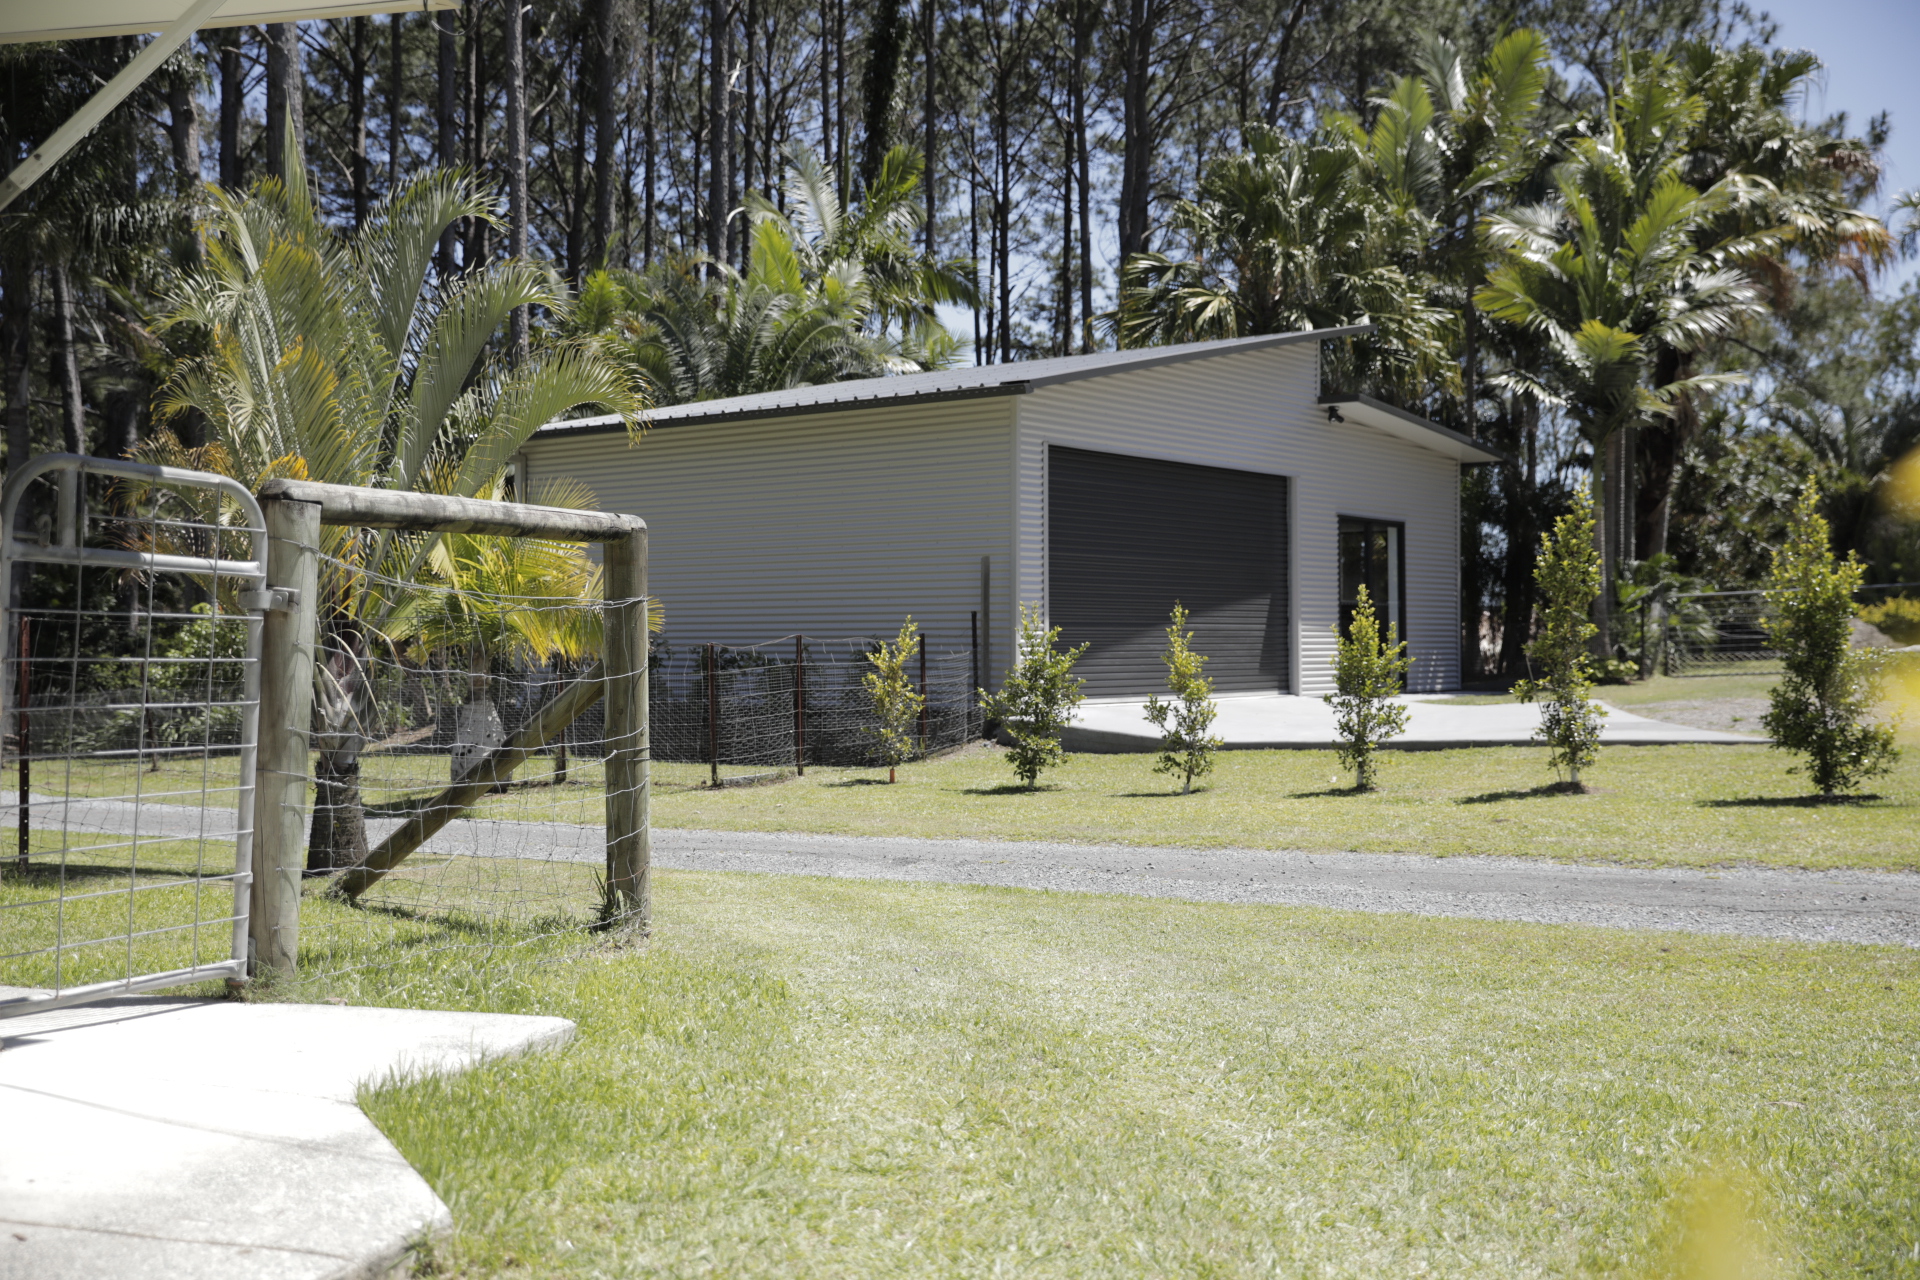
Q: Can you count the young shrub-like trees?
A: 6